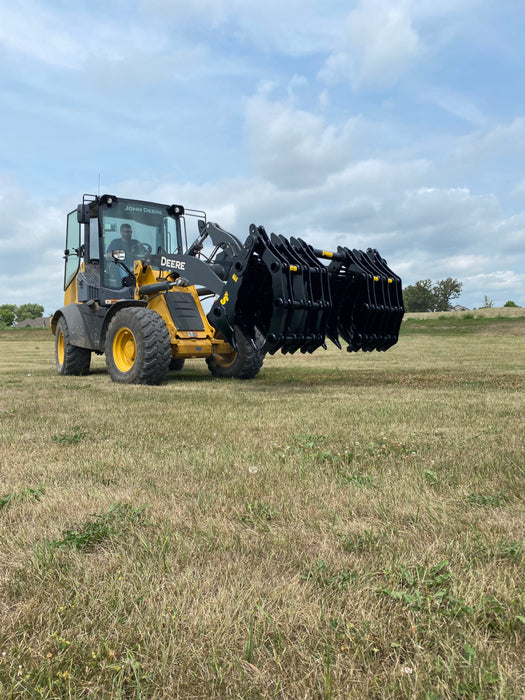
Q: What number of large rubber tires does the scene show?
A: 4